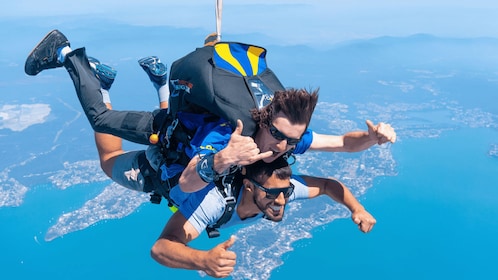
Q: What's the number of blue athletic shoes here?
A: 2